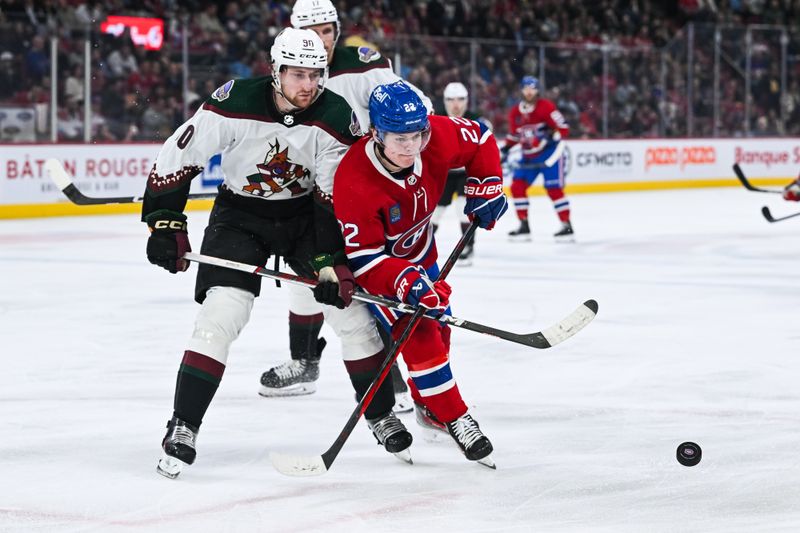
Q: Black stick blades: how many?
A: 2